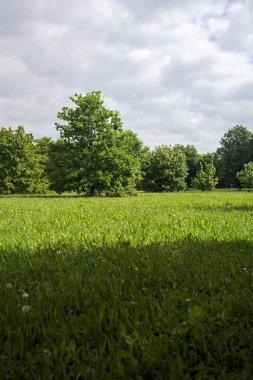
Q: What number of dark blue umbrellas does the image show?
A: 0